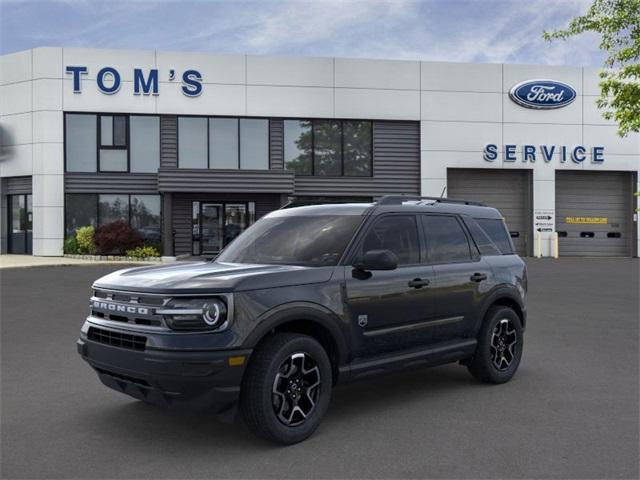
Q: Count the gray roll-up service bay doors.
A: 2